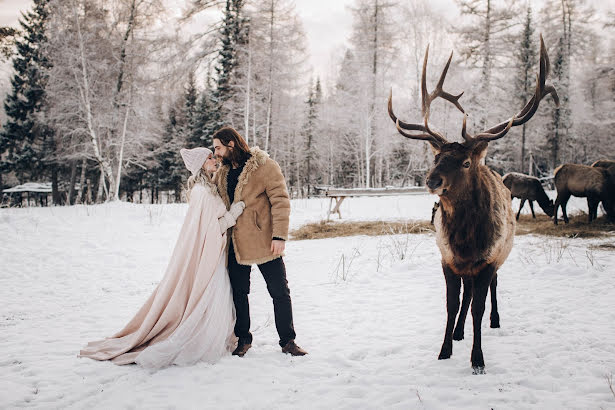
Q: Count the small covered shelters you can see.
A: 1